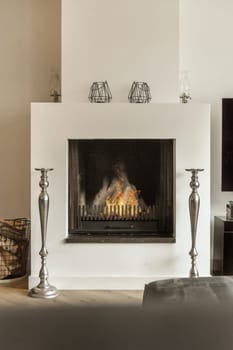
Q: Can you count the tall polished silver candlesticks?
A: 2